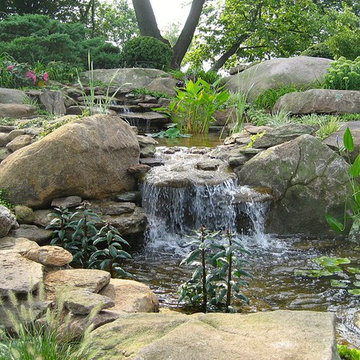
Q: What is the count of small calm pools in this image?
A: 1